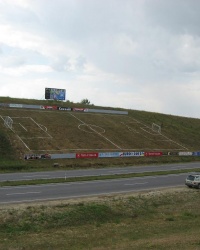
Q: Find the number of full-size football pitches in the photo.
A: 1